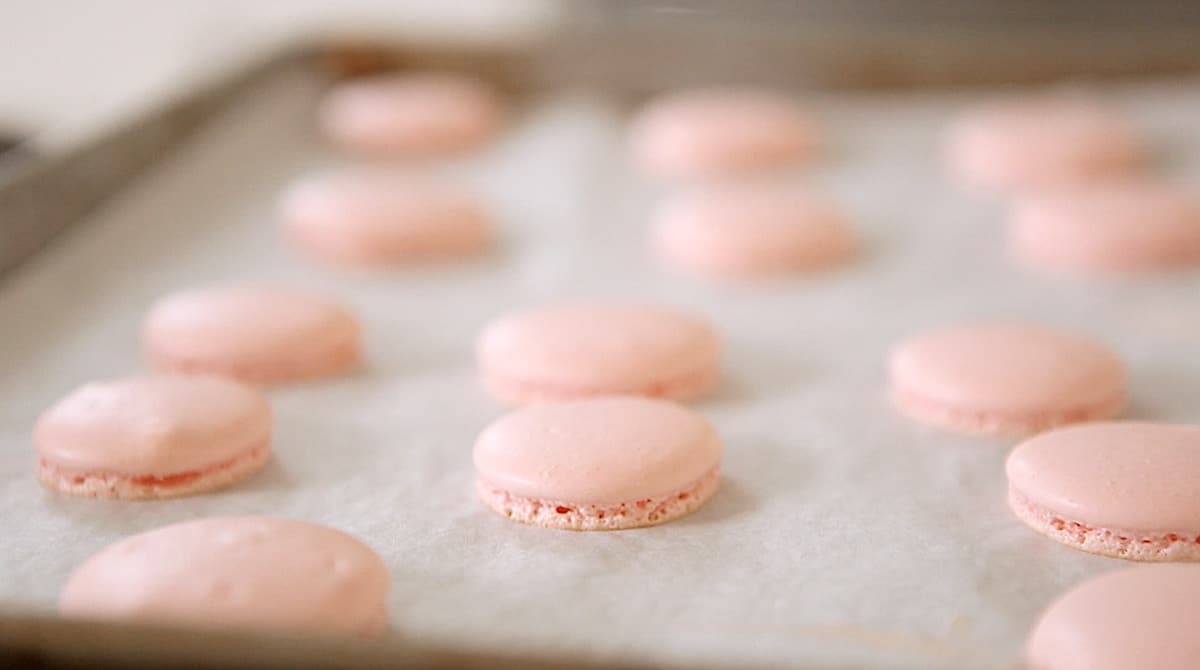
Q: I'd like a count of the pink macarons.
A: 14